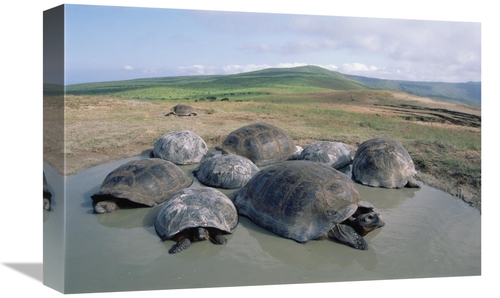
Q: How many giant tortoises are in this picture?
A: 9